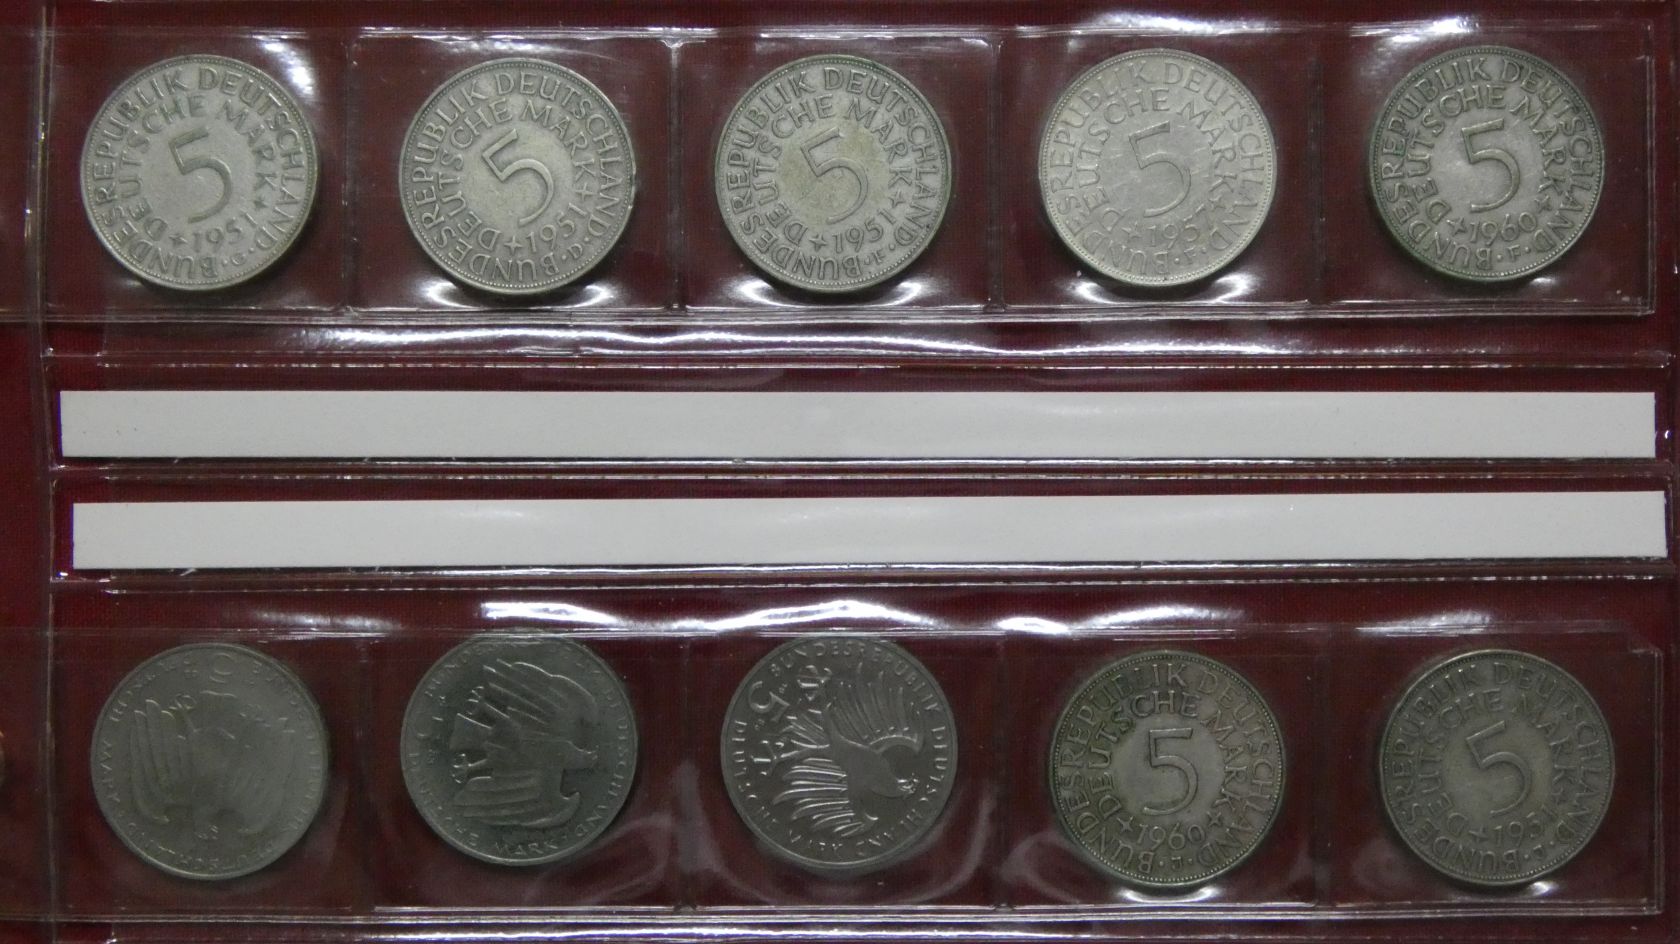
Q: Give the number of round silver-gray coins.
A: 10